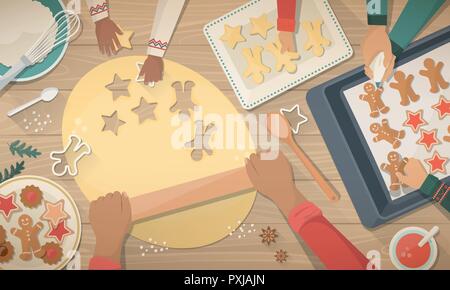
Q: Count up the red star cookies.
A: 6